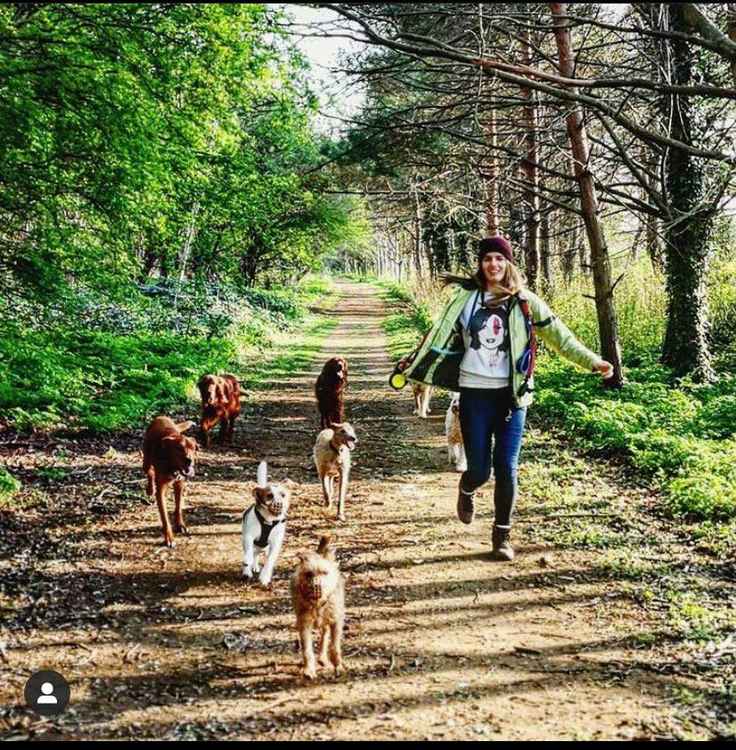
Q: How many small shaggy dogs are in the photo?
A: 1